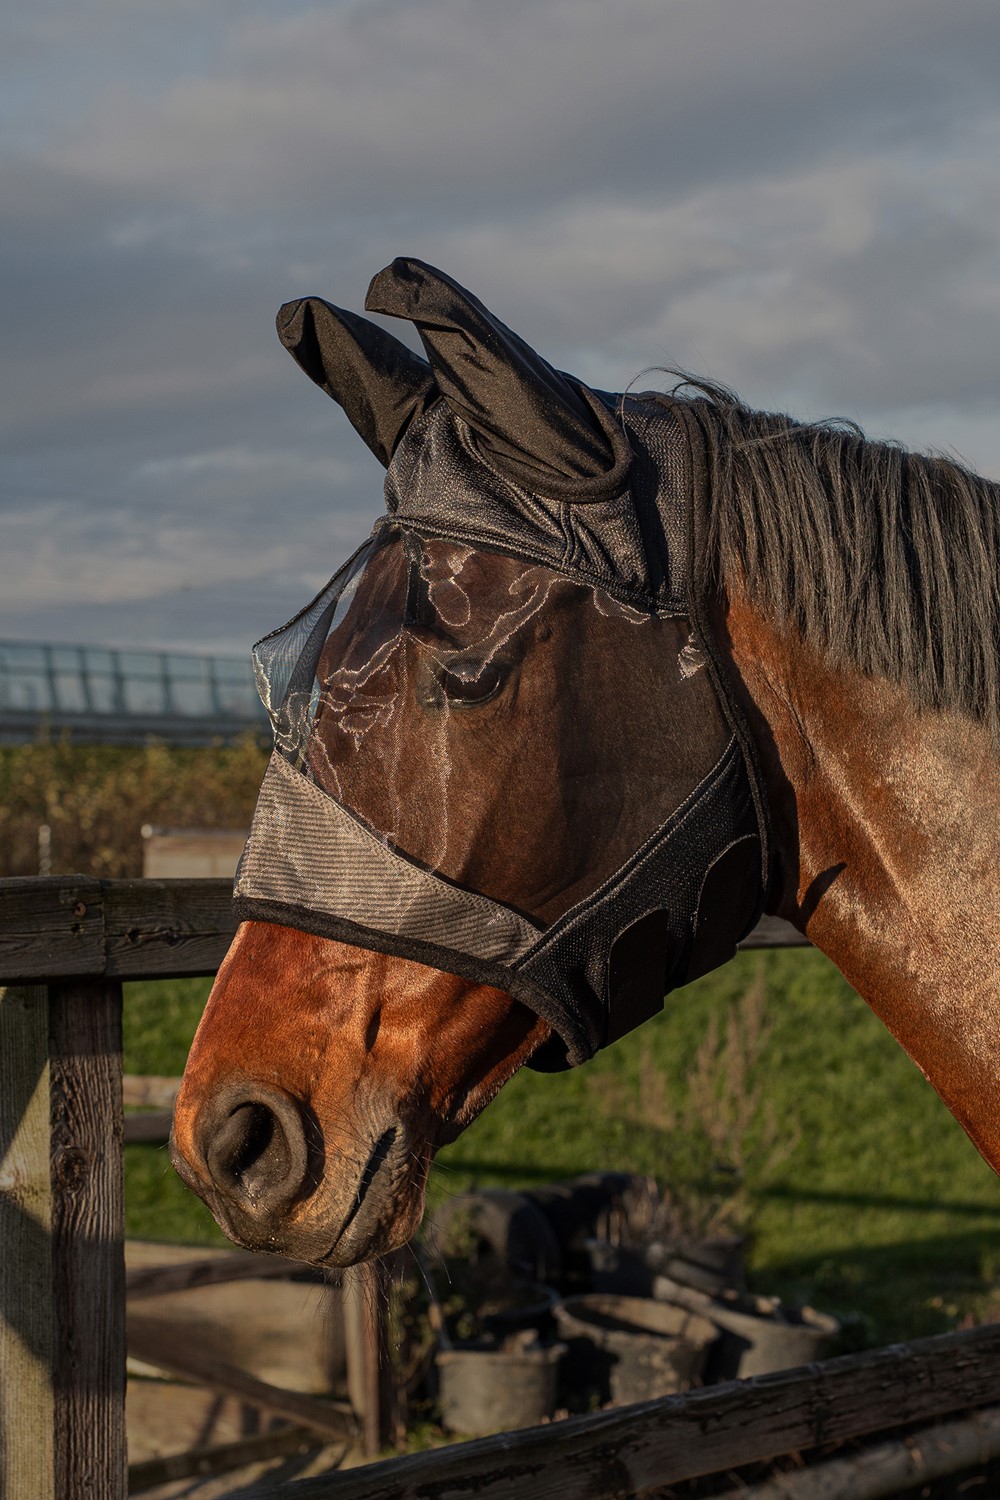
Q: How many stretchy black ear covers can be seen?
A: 2